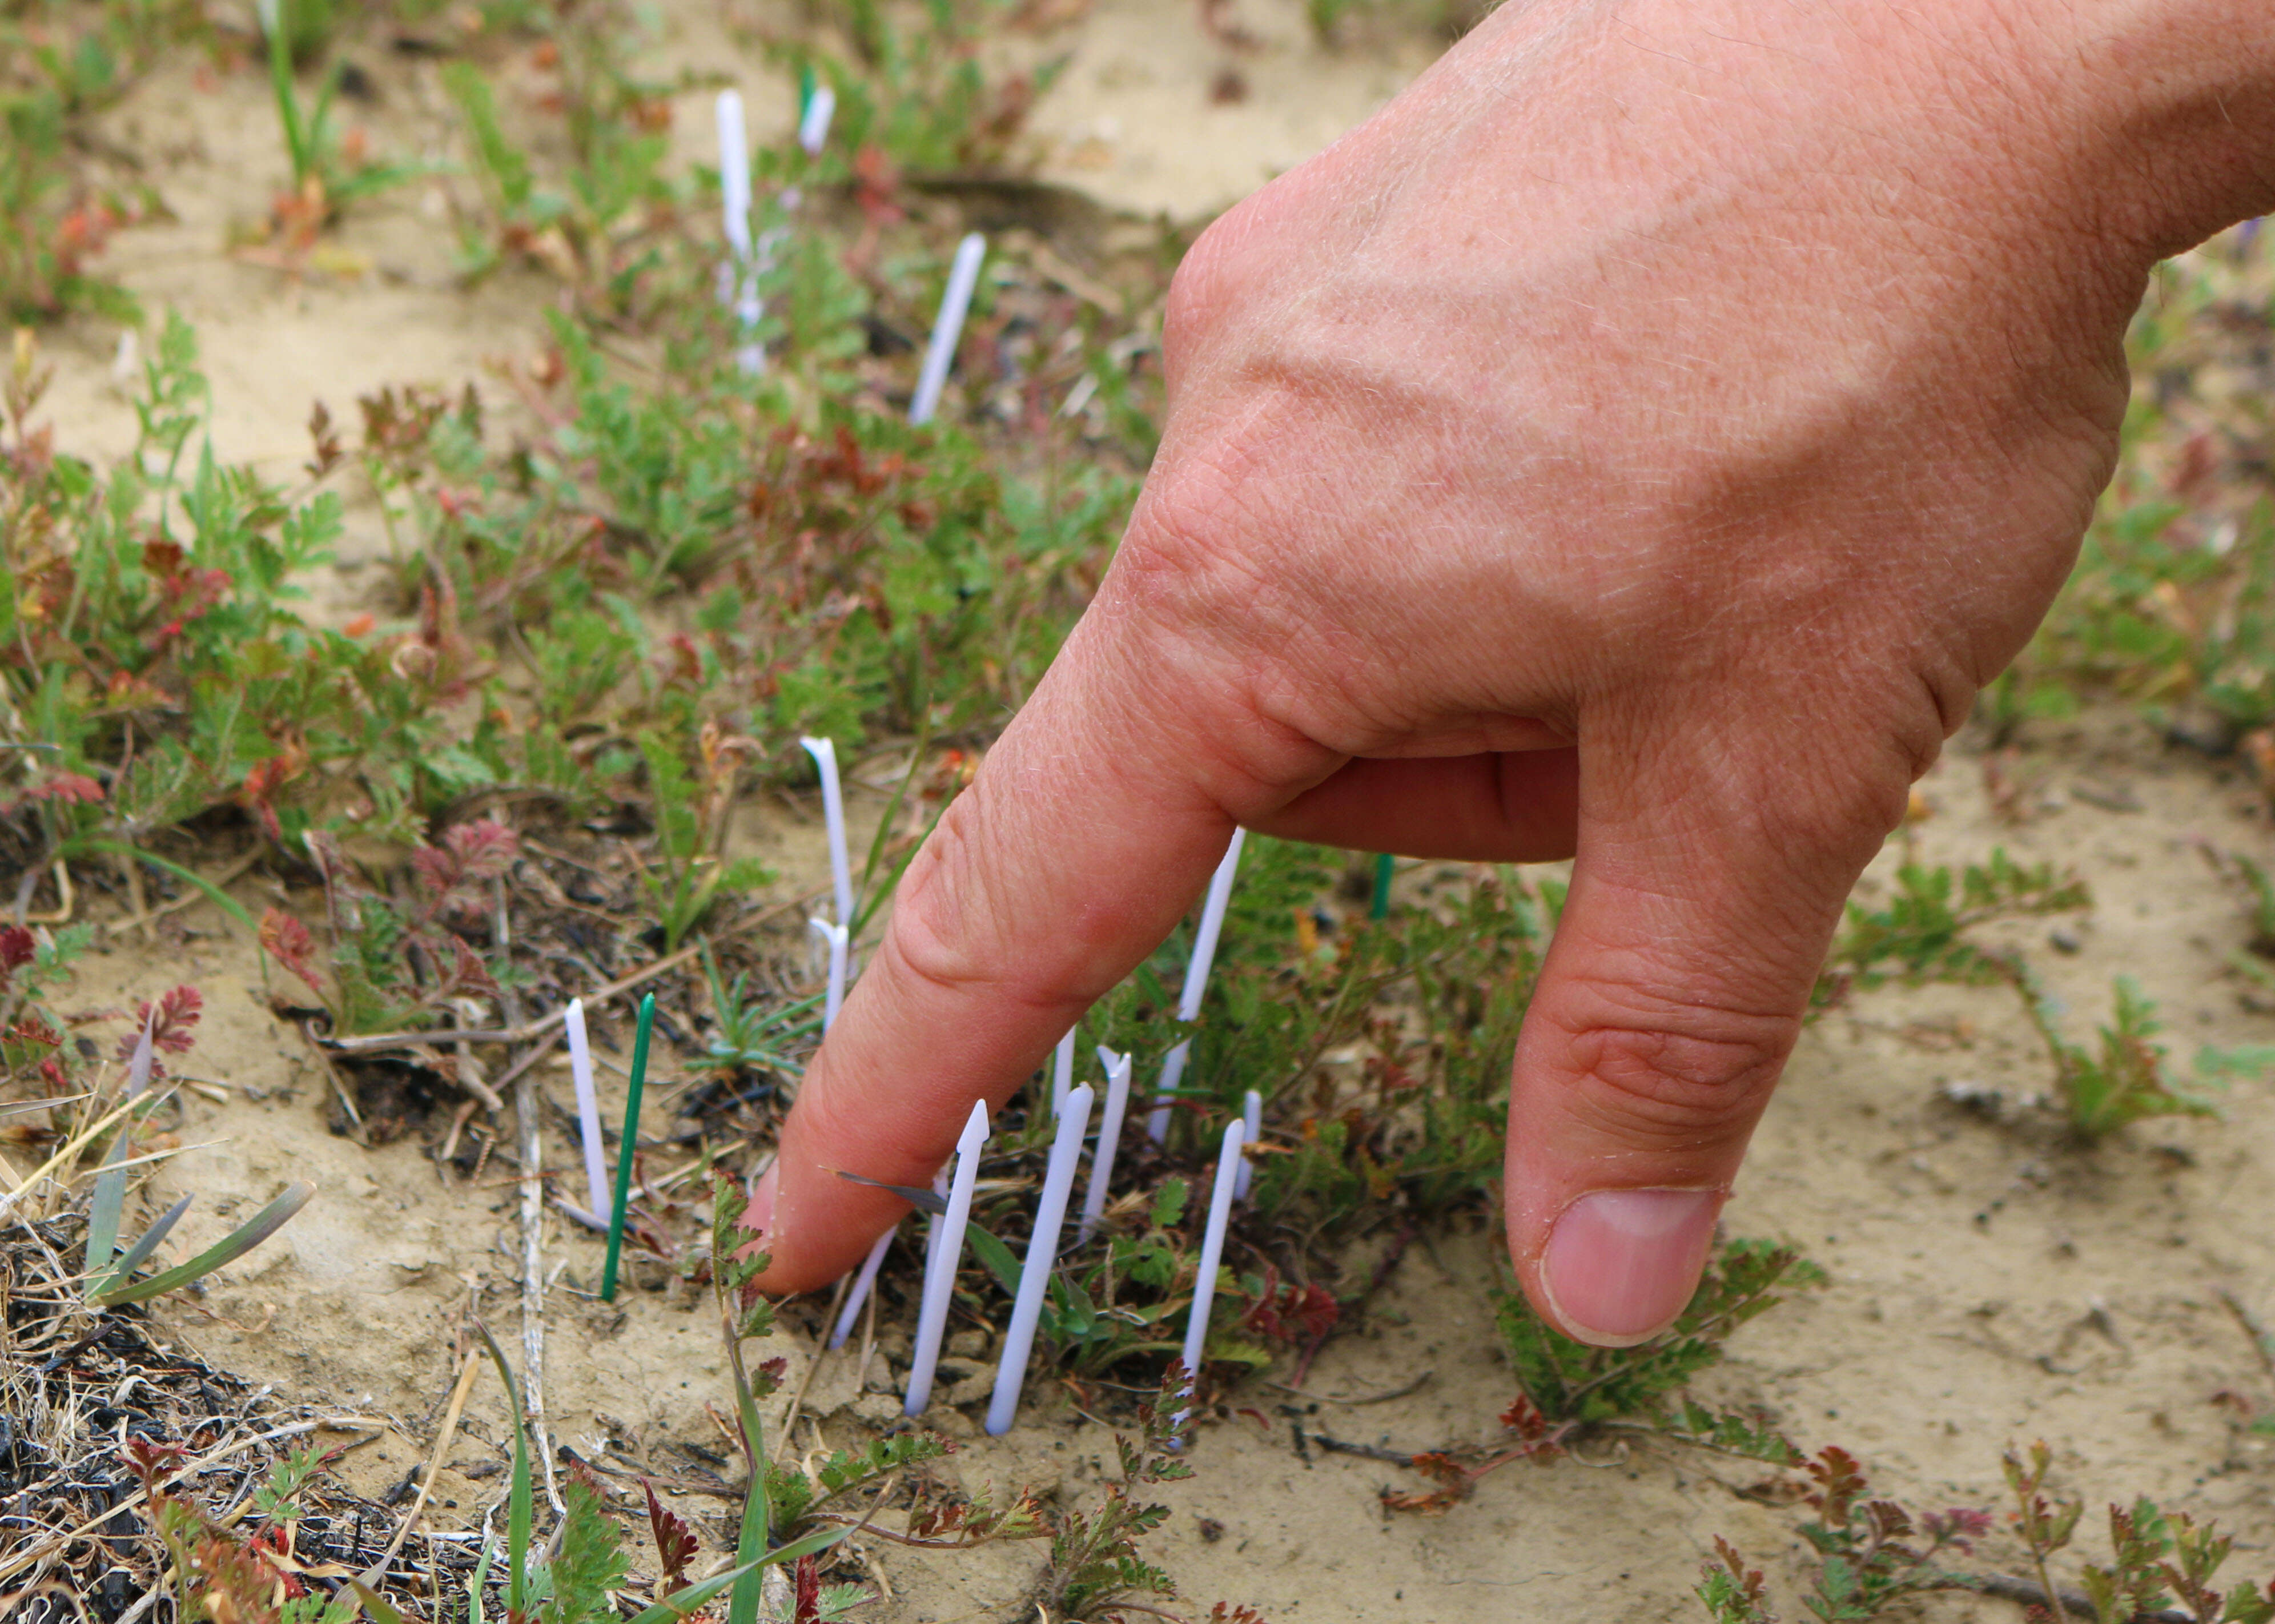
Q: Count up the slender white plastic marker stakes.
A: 15